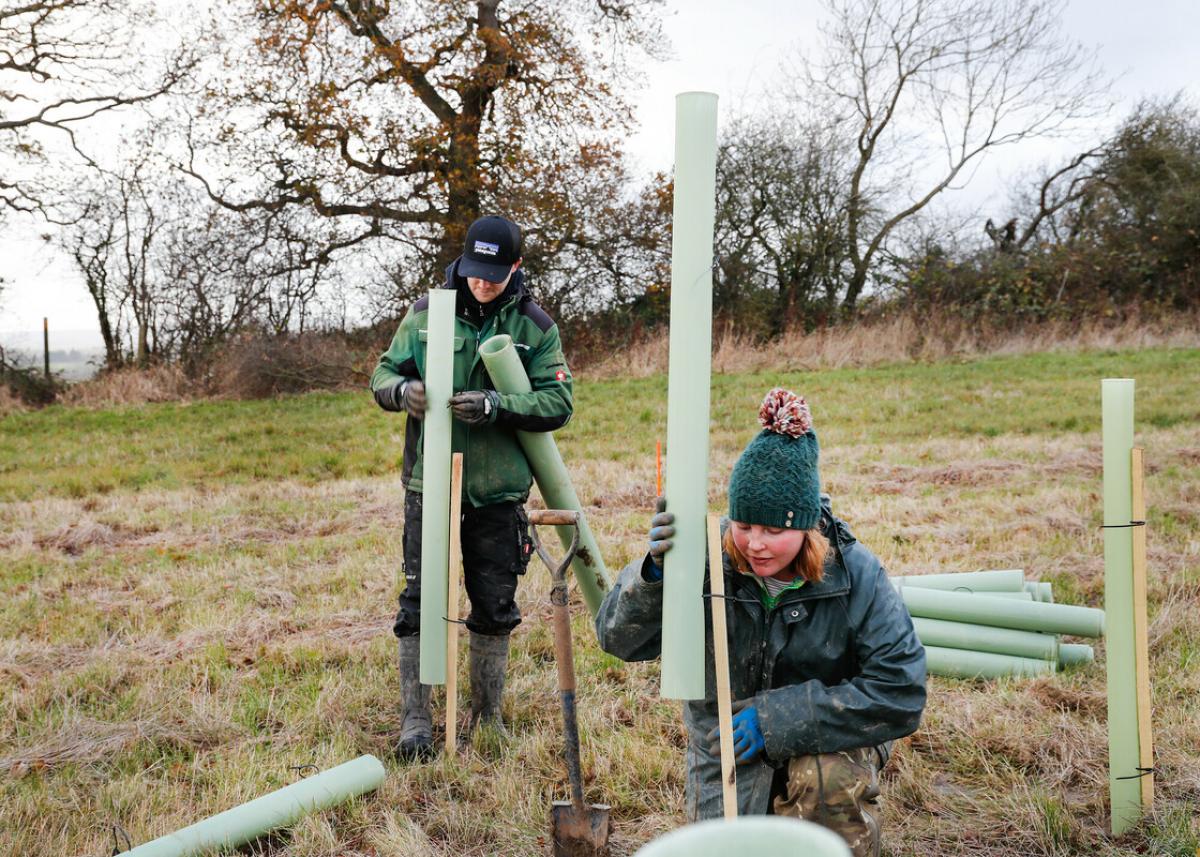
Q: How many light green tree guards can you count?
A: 13